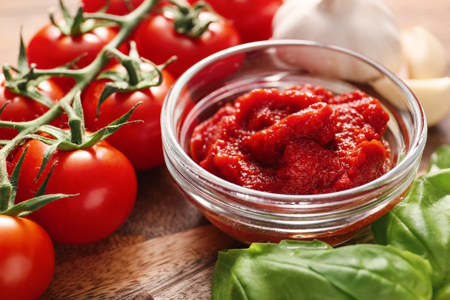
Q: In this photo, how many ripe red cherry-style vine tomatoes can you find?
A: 8